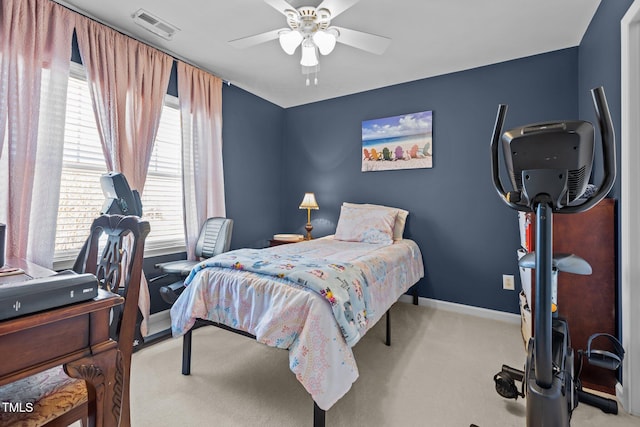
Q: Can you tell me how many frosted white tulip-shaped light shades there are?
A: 3